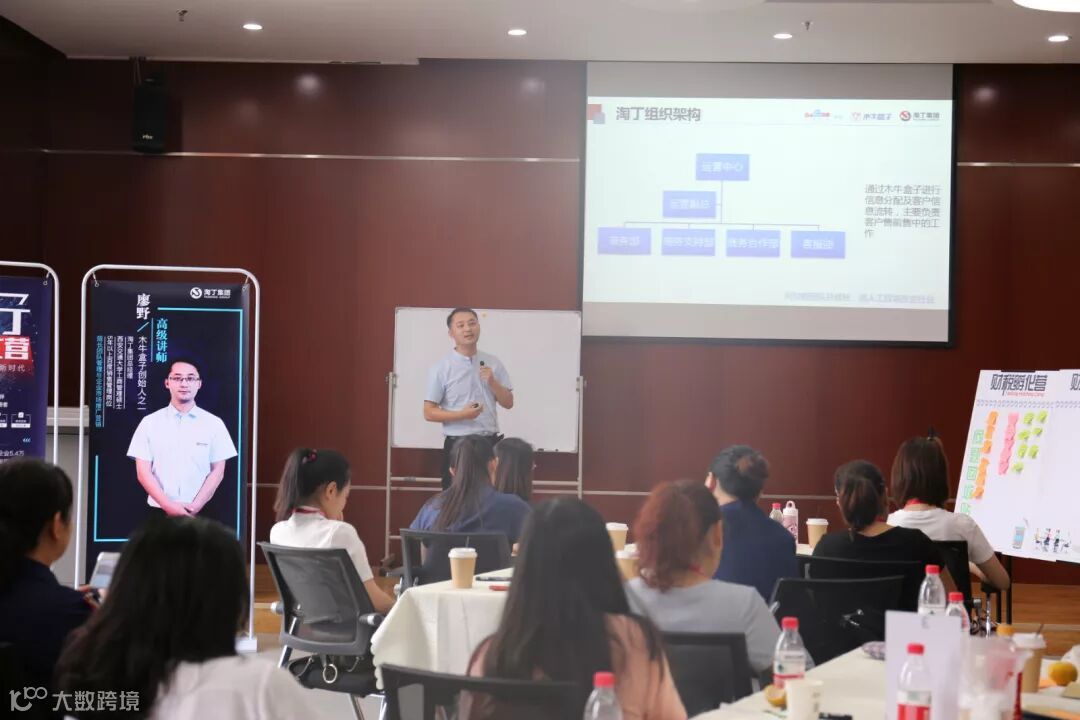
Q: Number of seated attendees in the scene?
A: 10